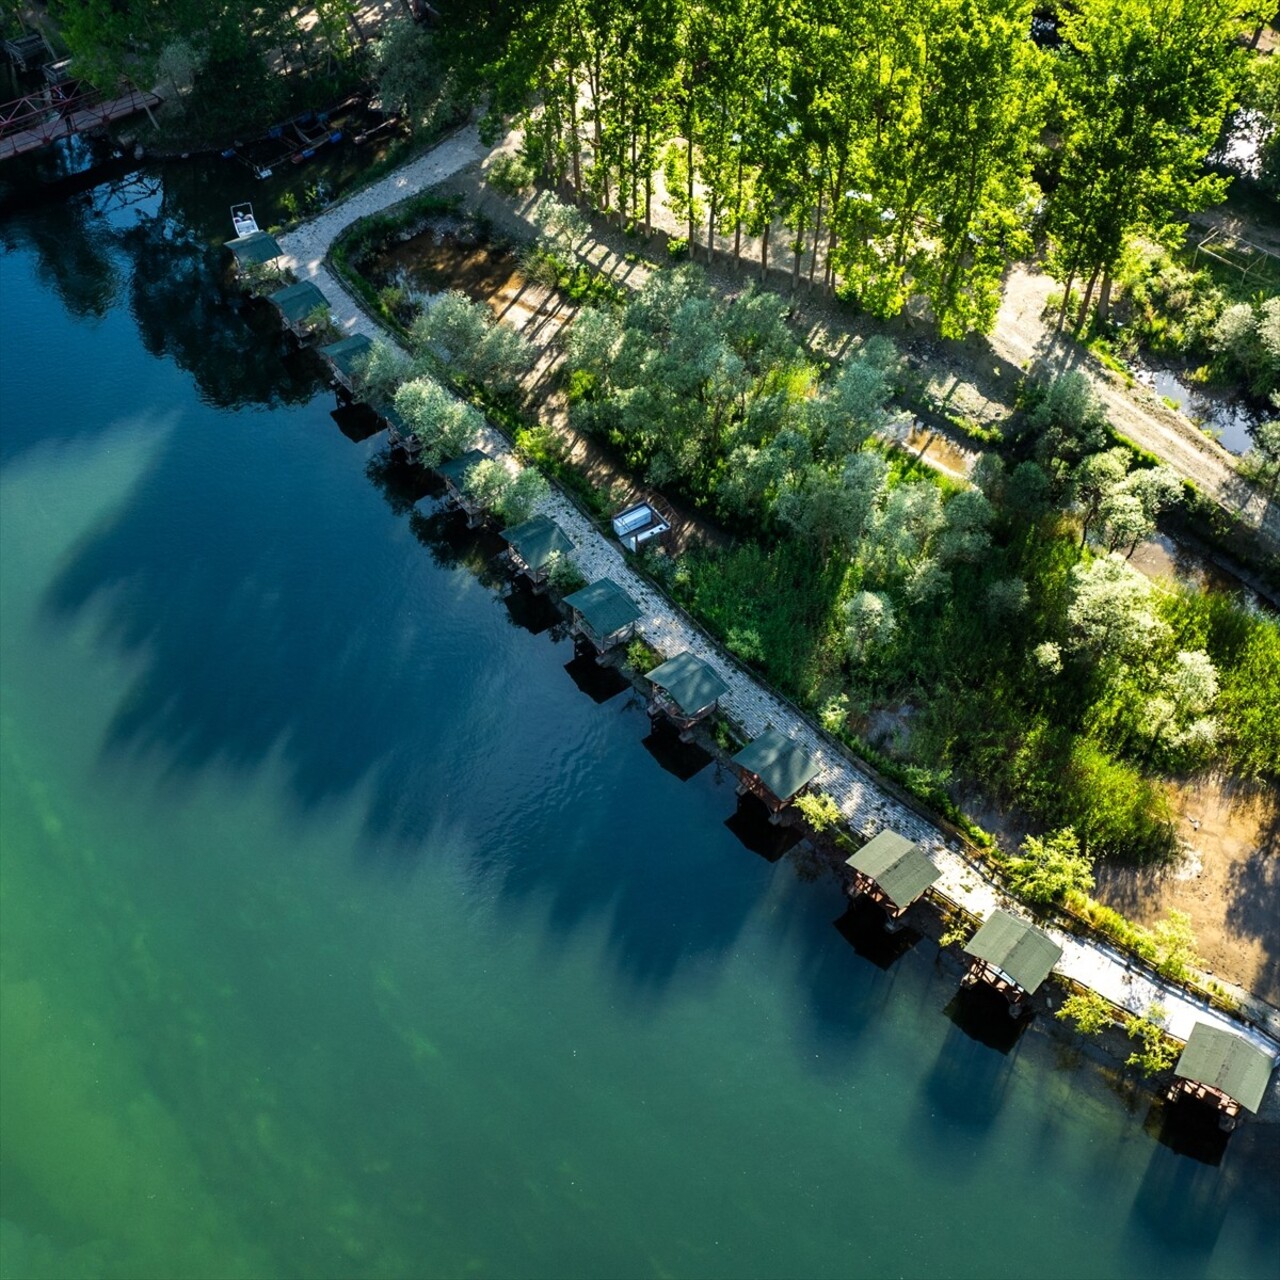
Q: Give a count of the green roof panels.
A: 12